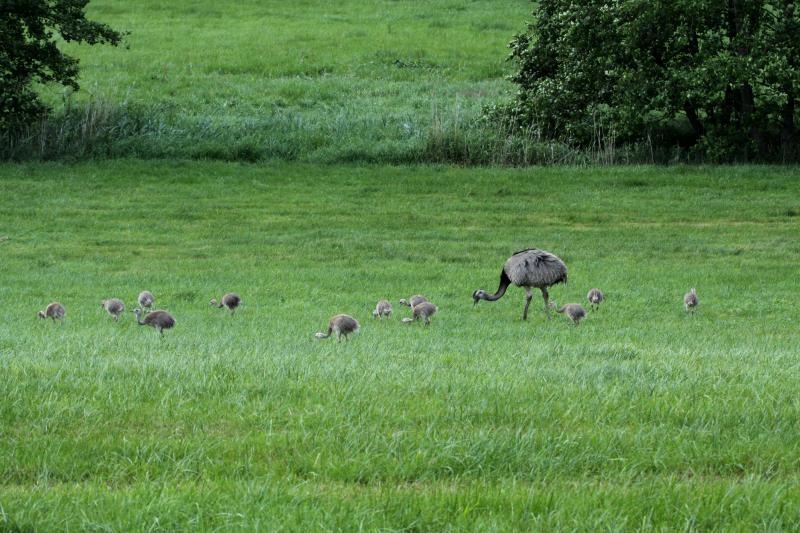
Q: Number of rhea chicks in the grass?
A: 12